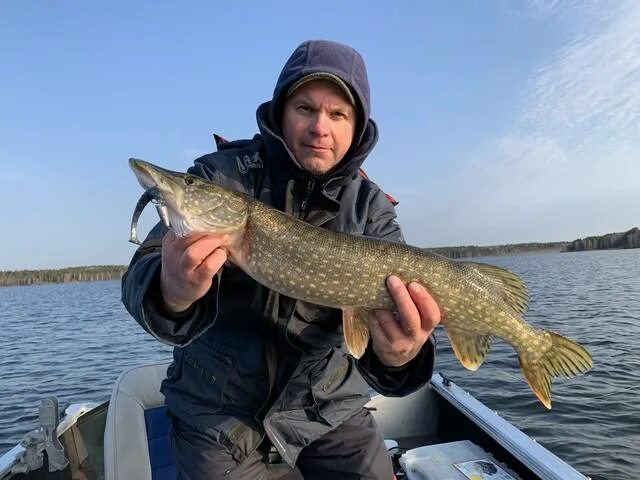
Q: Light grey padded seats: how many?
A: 1